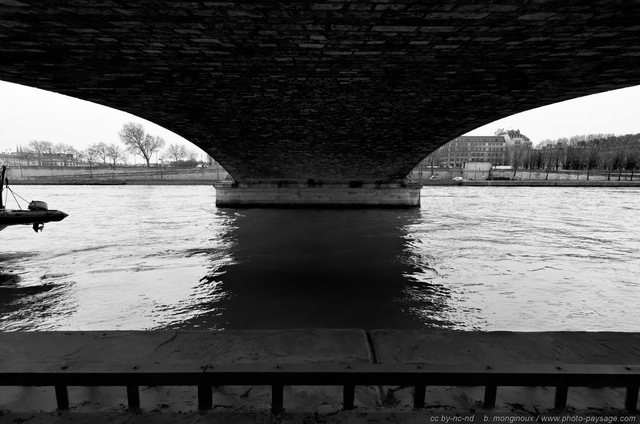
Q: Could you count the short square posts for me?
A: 9